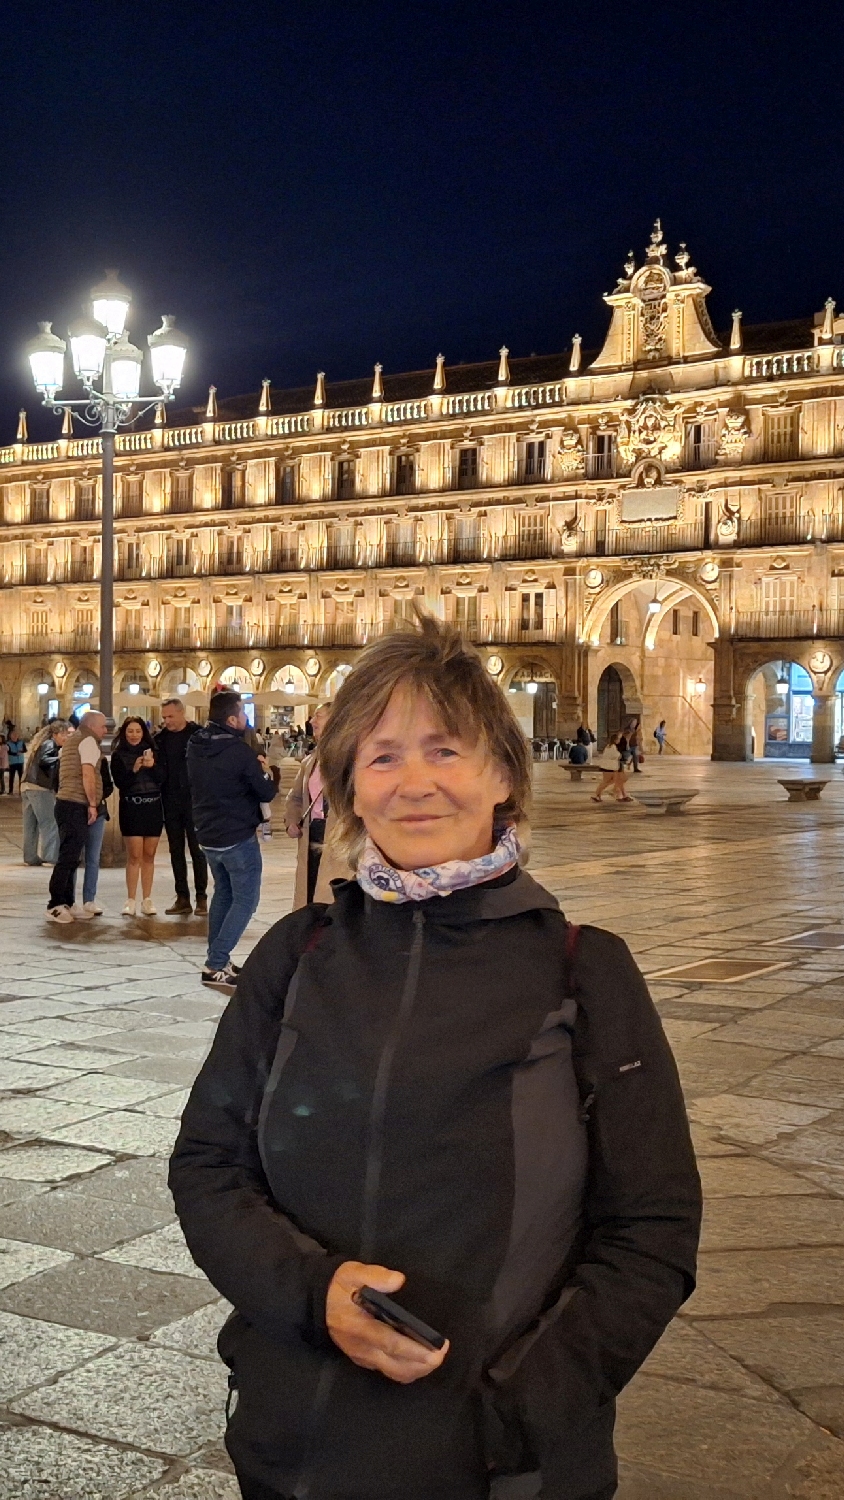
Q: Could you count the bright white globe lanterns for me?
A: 5